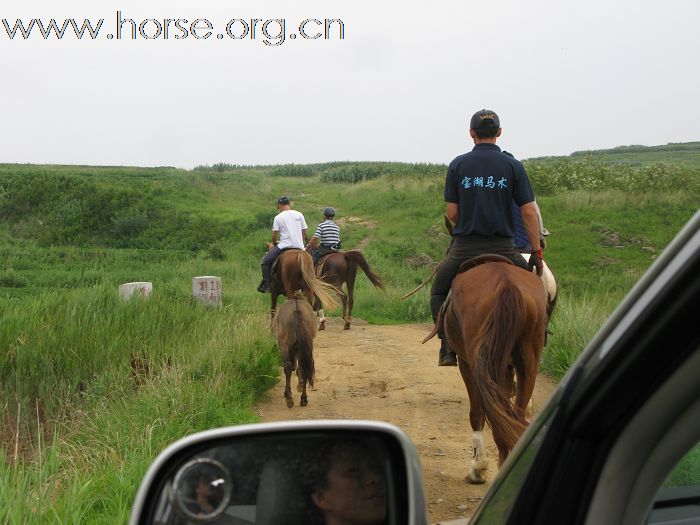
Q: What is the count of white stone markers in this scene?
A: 2